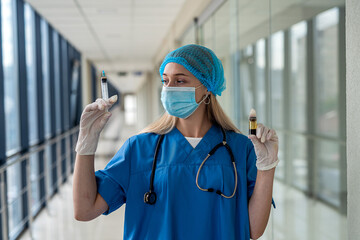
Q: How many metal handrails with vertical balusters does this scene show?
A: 1